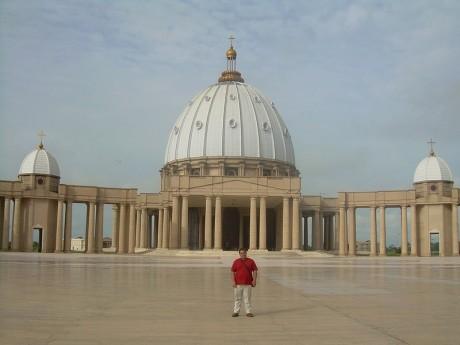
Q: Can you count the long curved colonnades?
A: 2